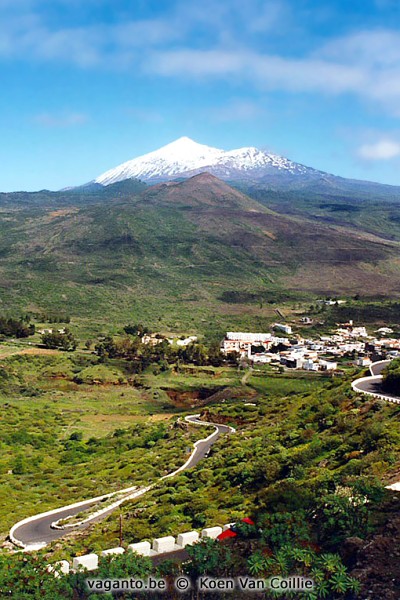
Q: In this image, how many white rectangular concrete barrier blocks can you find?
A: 8